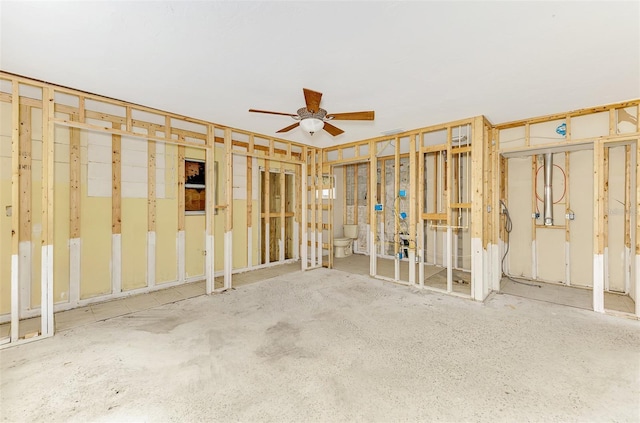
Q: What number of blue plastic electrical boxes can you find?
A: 5